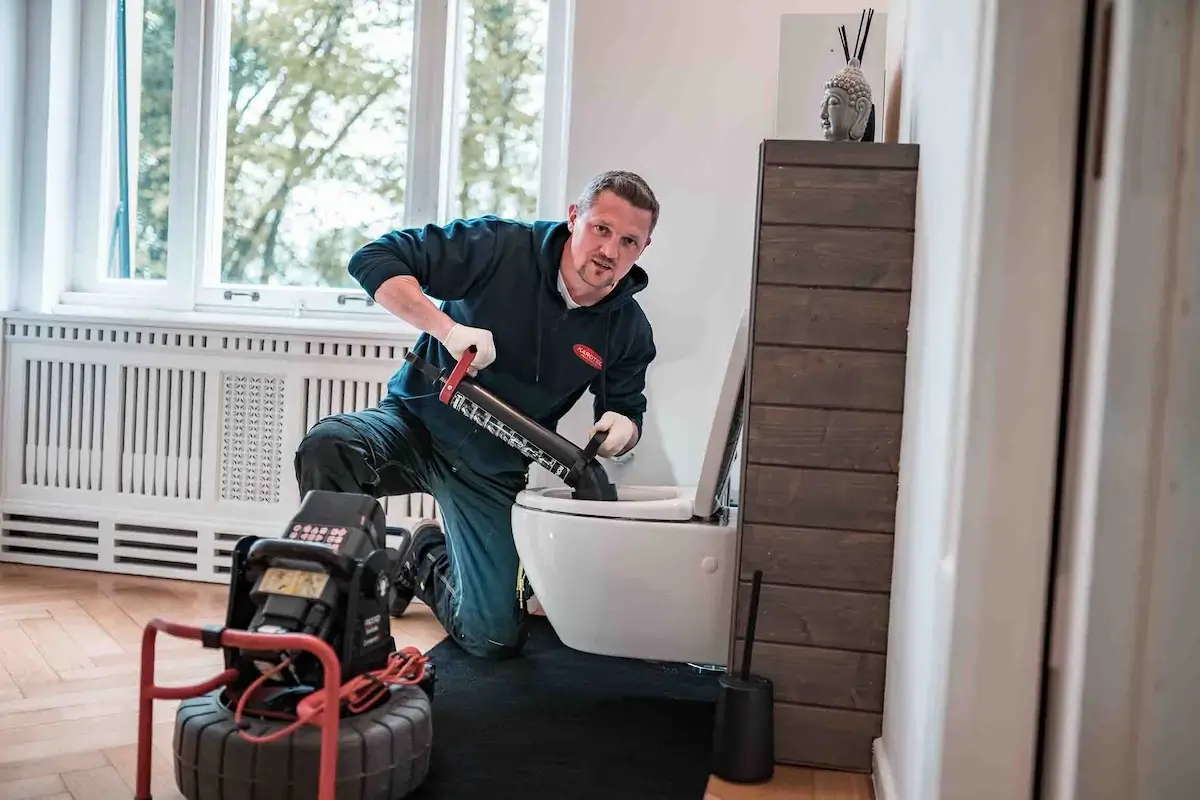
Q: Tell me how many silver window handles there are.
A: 2